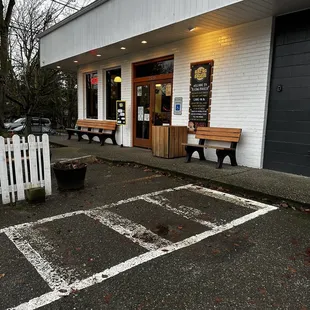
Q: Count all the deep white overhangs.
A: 1